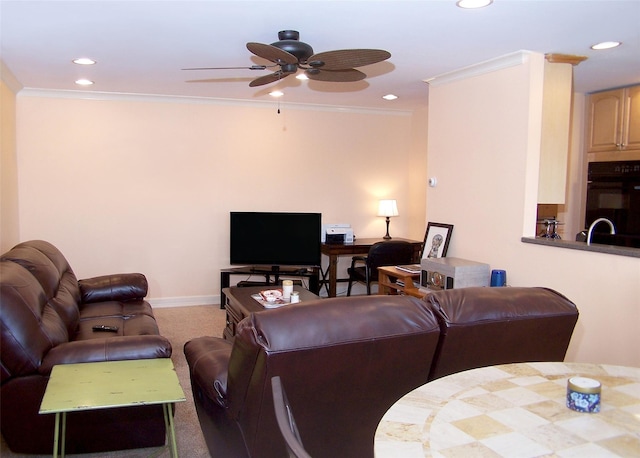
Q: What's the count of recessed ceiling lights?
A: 7